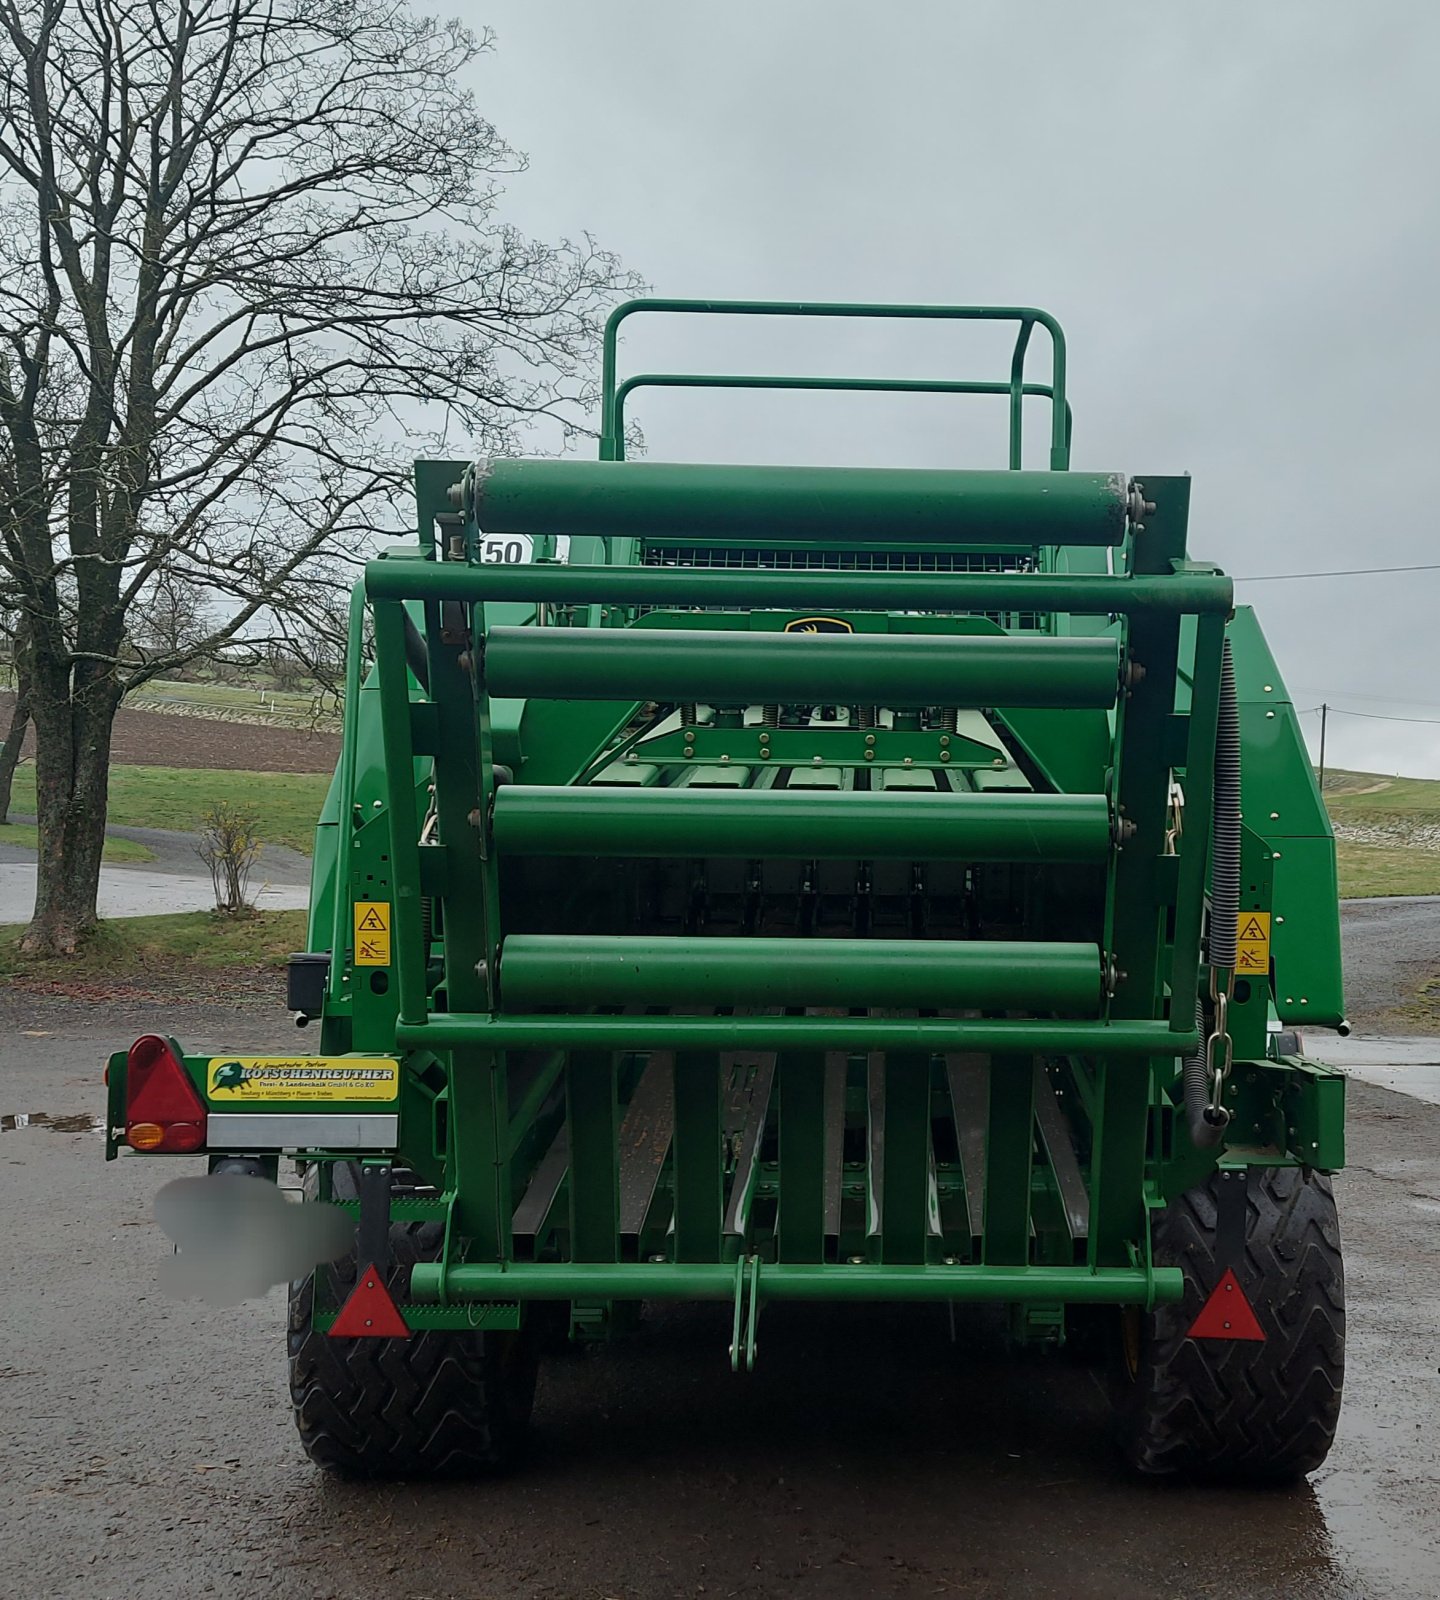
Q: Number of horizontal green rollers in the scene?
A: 4